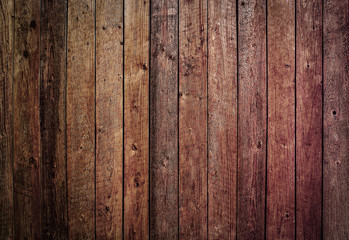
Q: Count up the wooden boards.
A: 13